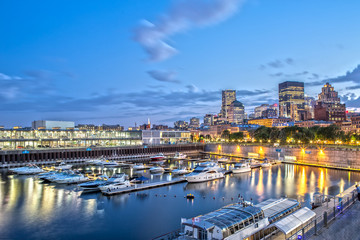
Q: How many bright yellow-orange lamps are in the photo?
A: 5